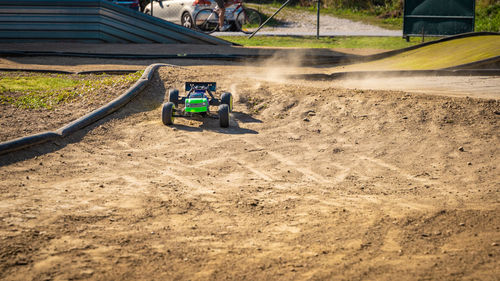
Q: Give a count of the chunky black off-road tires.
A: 4